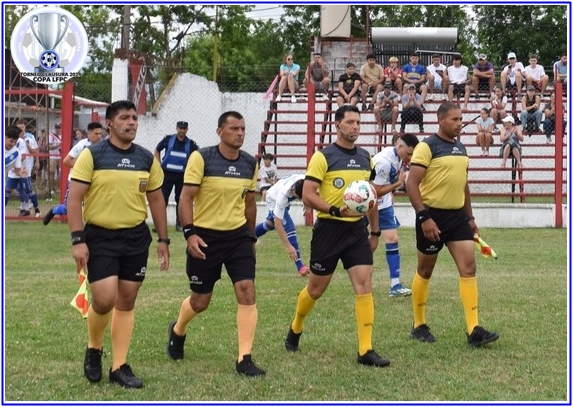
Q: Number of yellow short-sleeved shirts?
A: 4